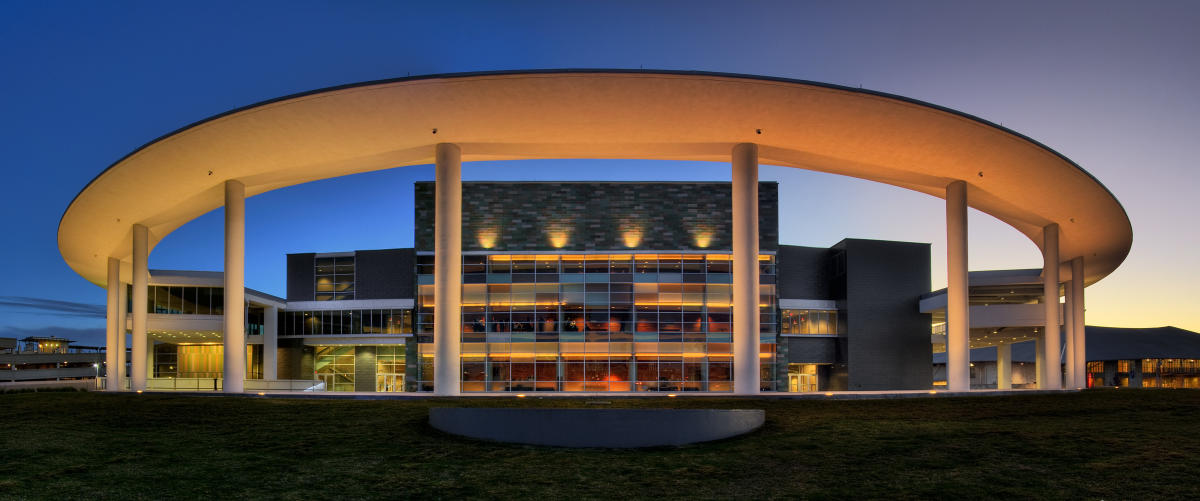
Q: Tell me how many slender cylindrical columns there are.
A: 10